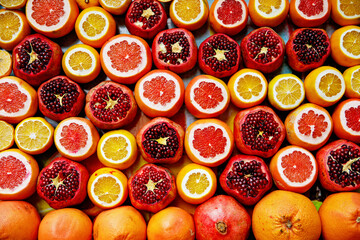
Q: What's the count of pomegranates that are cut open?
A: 14